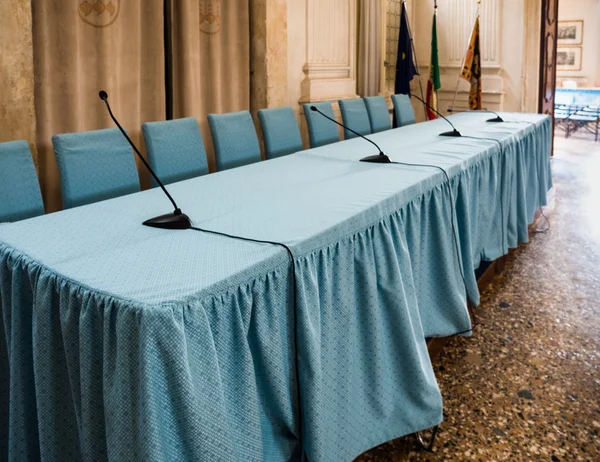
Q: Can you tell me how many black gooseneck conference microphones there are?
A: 4